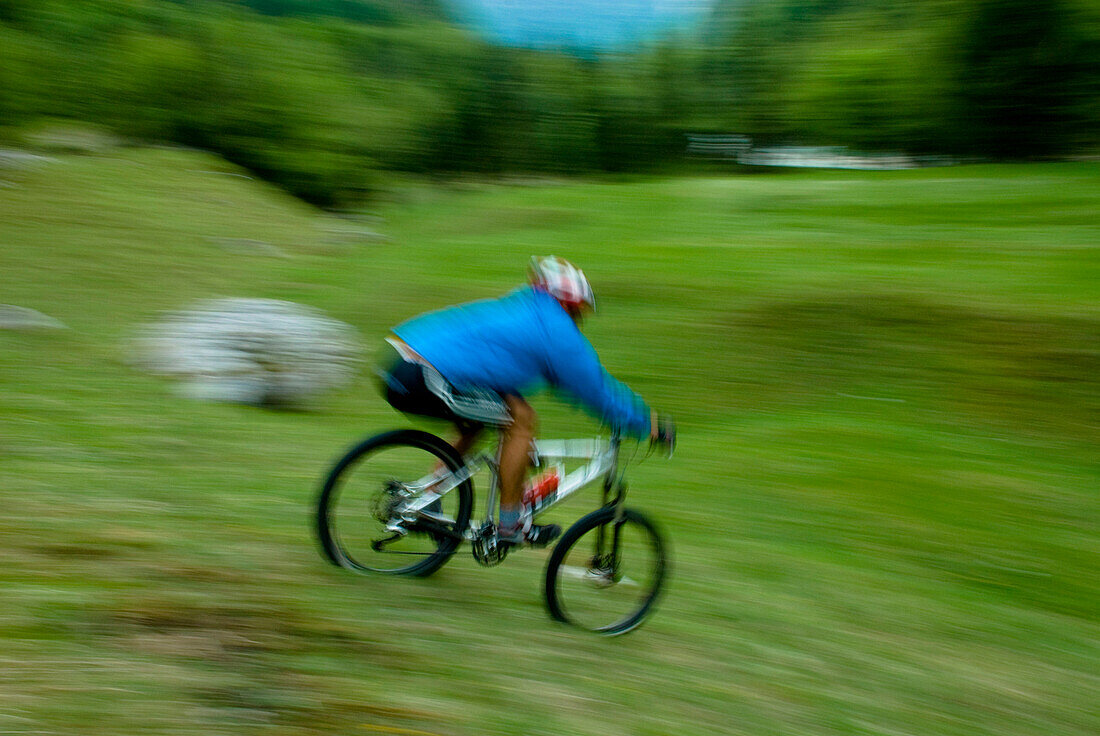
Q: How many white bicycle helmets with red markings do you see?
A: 1